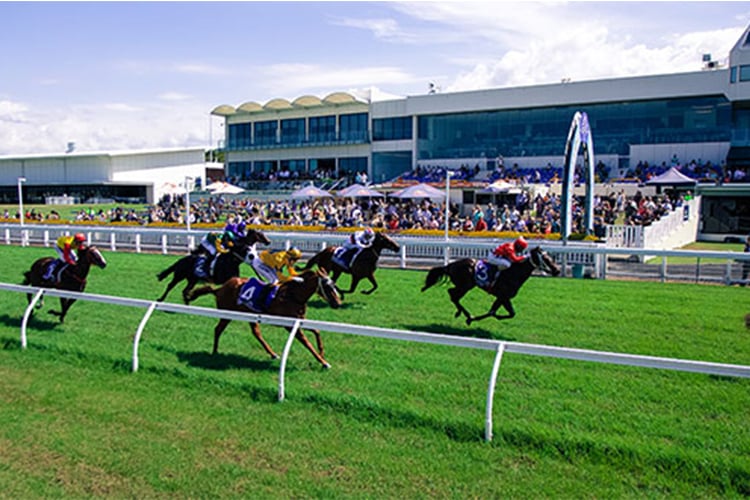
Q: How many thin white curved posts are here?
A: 4